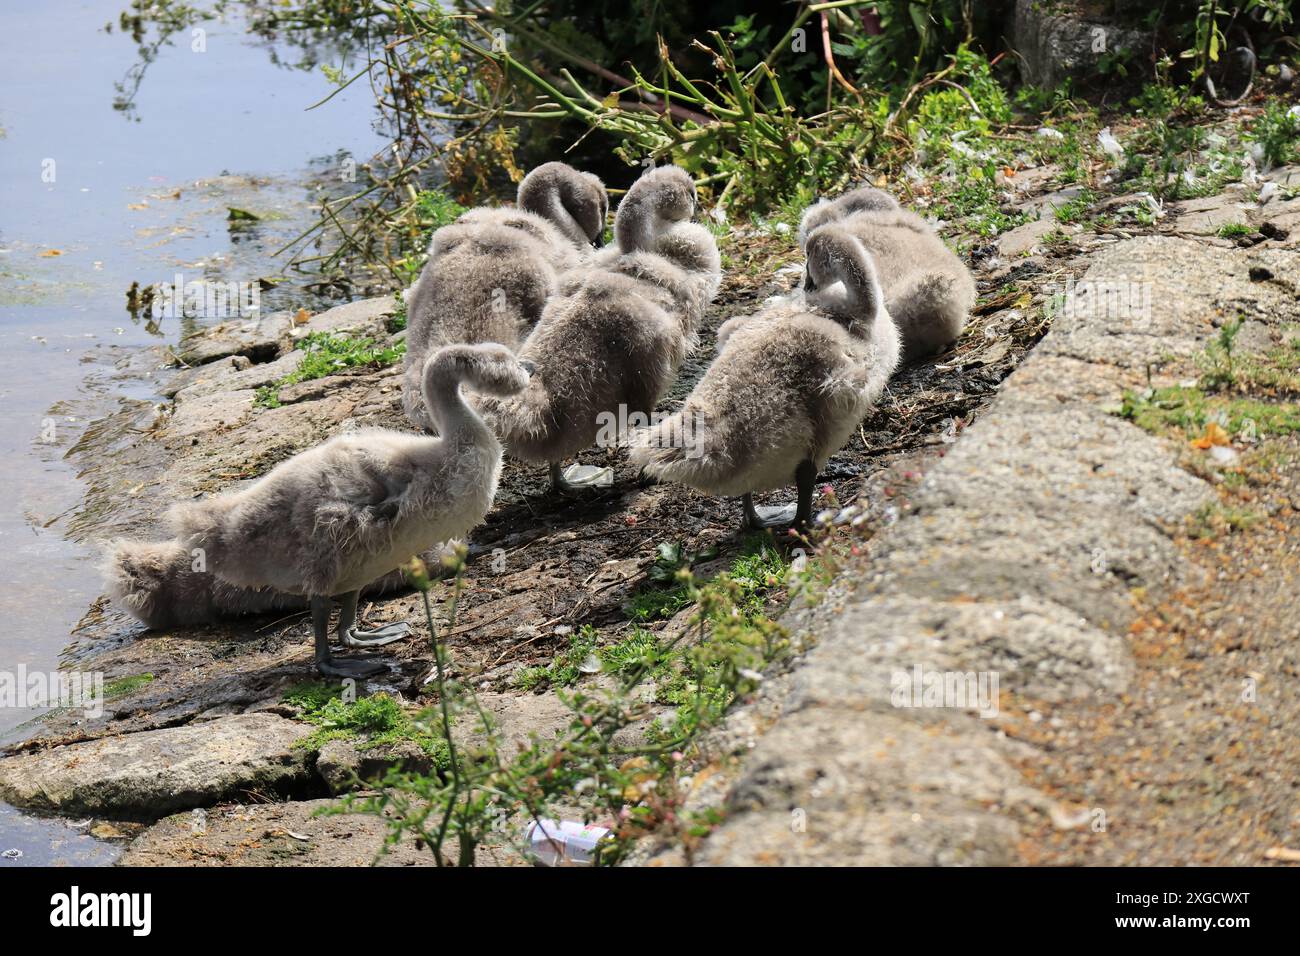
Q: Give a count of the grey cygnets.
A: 6